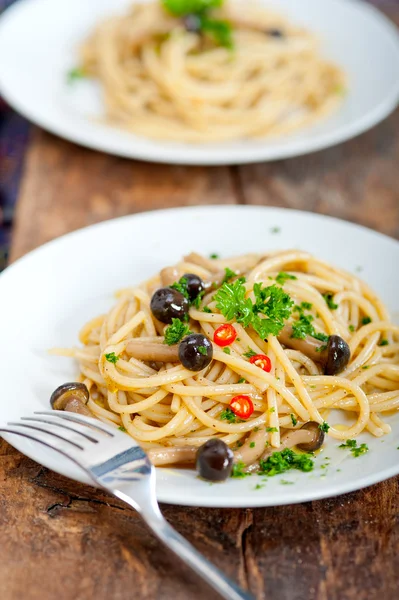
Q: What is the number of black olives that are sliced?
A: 0